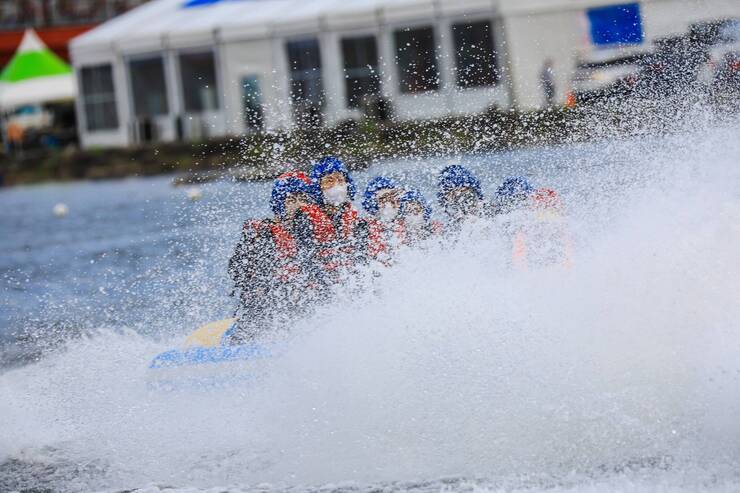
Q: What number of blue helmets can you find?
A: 6